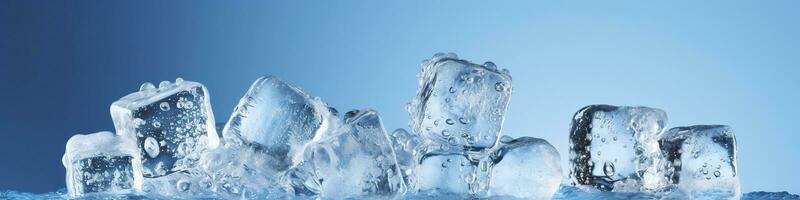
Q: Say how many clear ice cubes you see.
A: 9